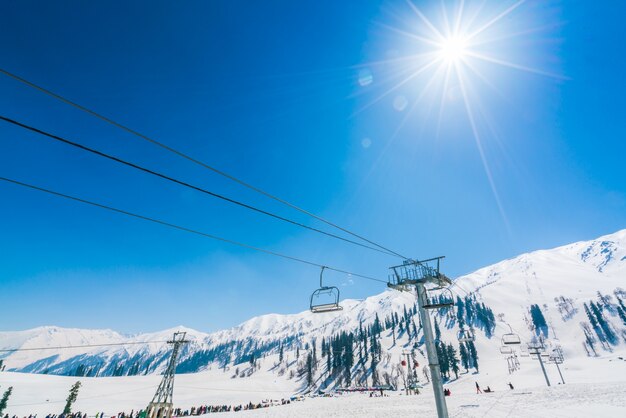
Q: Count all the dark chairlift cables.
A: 3